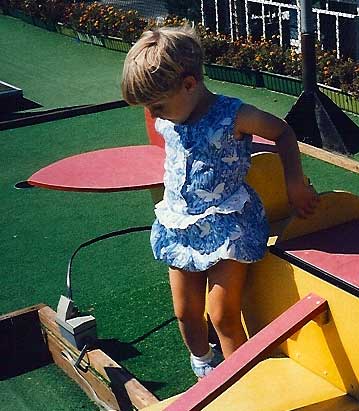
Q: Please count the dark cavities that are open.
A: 1